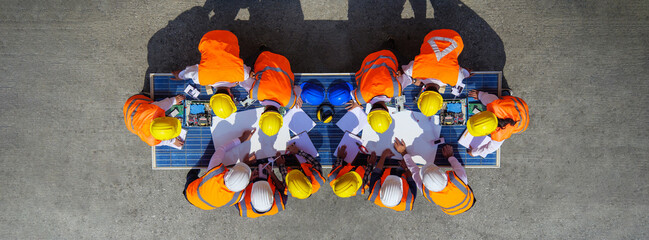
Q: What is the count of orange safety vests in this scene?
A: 12